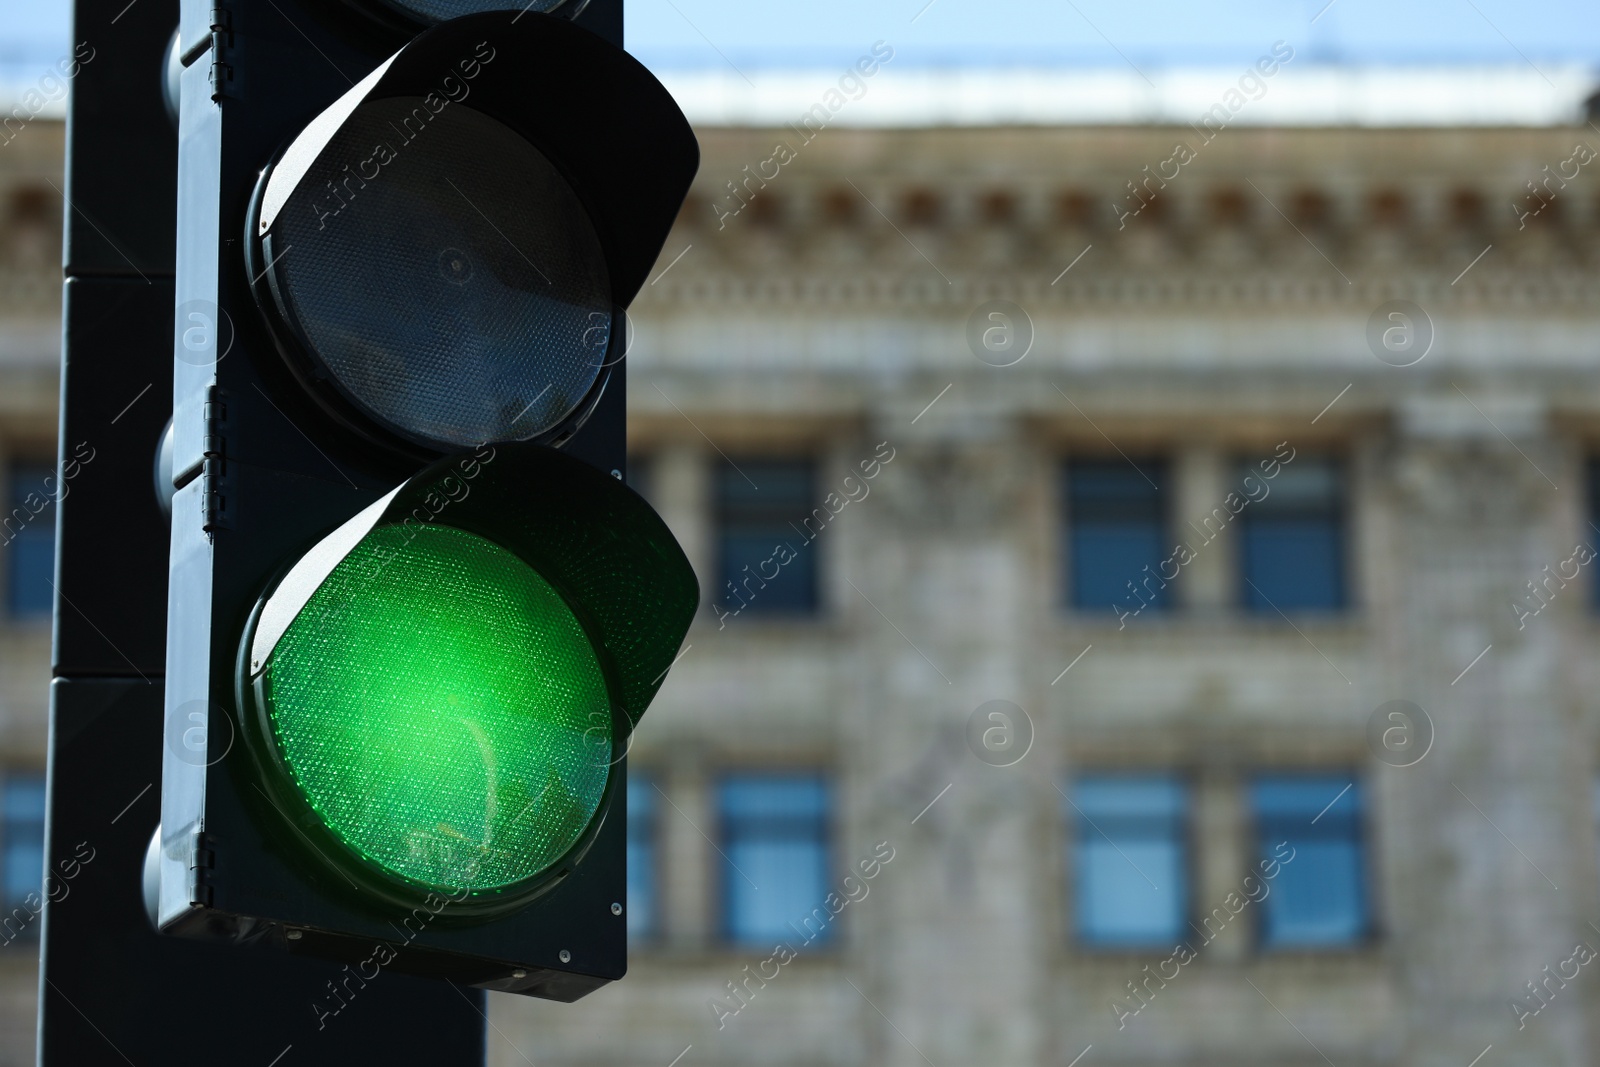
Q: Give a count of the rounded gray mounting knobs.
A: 3